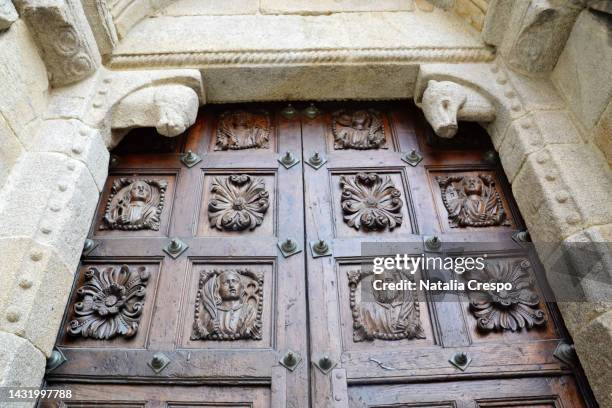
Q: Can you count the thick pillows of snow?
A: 0